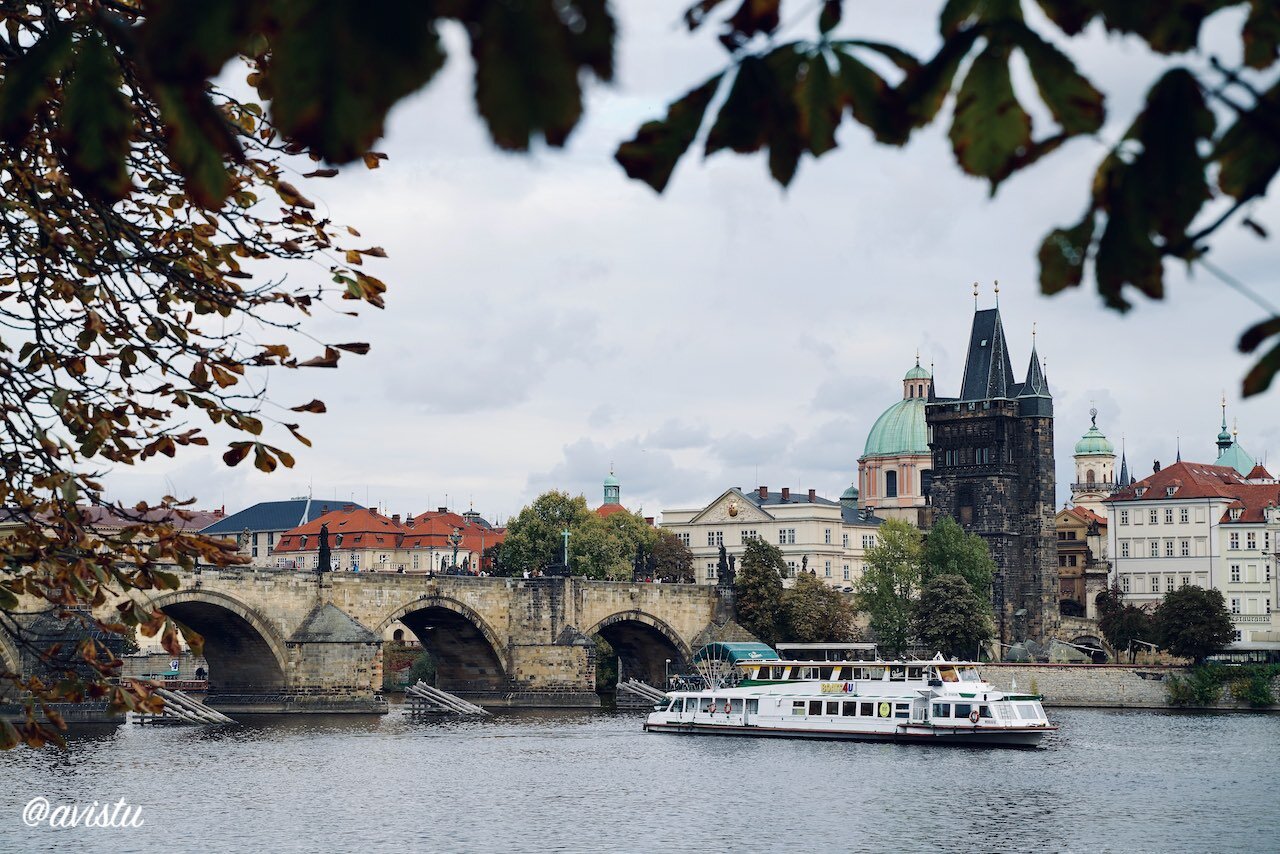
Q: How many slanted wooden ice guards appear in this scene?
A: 3